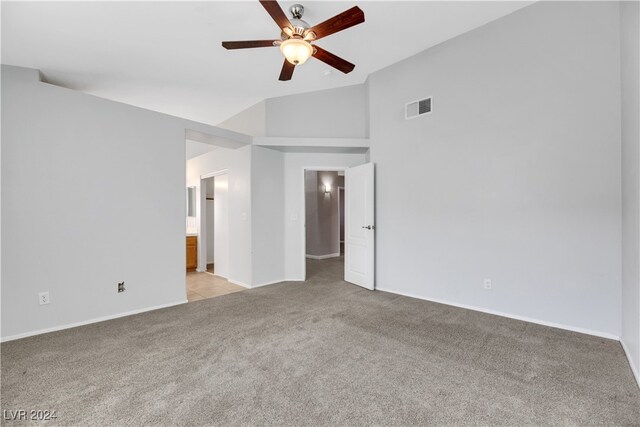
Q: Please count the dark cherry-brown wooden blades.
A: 5